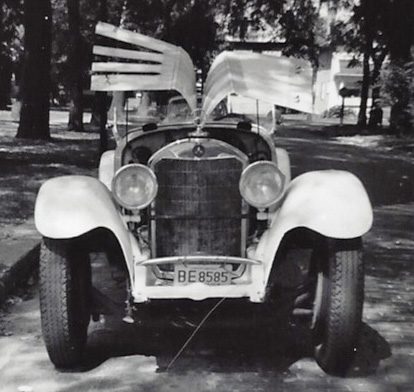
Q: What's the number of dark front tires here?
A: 2